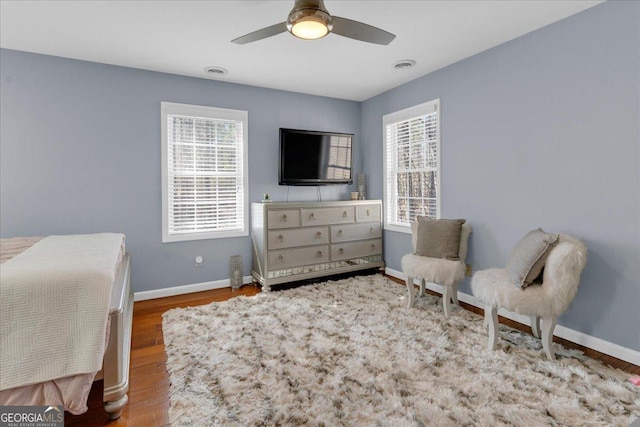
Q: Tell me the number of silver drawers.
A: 7